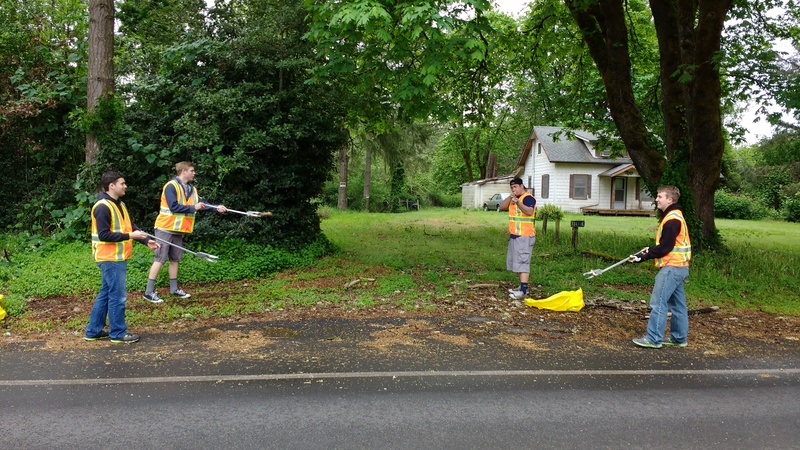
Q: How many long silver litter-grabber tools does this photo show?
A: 3